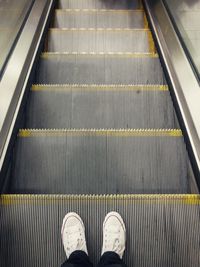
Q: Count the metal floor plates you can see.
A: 7